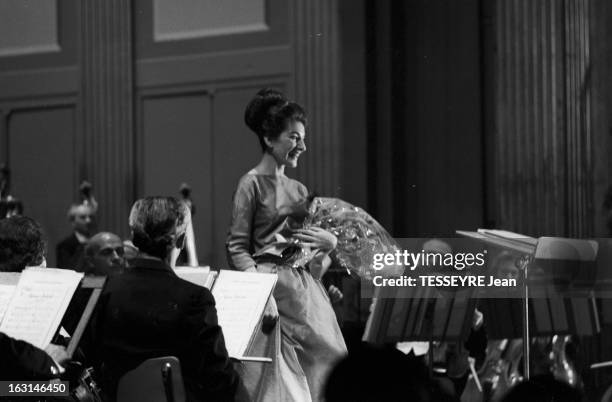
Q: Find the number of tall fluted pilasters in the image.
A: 3